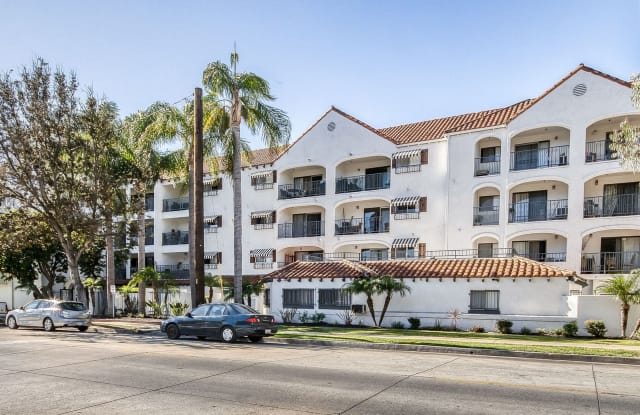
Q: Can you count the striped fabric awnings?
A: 9